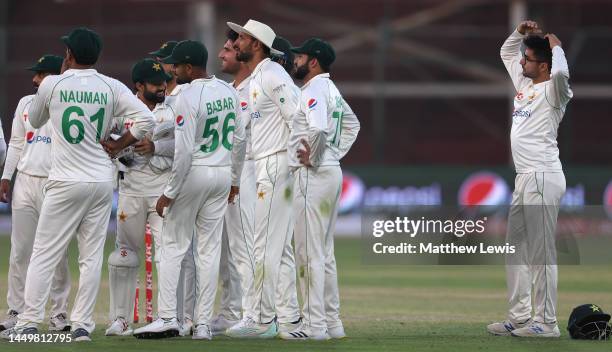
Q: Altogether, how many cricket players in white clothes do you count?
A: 10